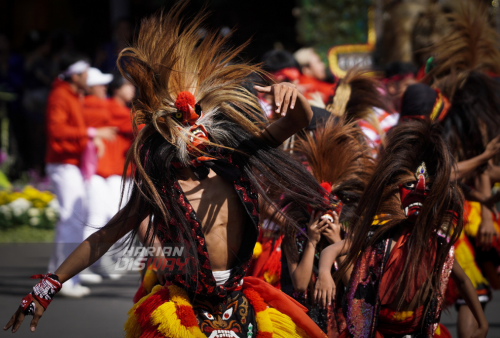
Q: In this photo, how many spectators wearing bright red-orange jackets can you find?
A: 3